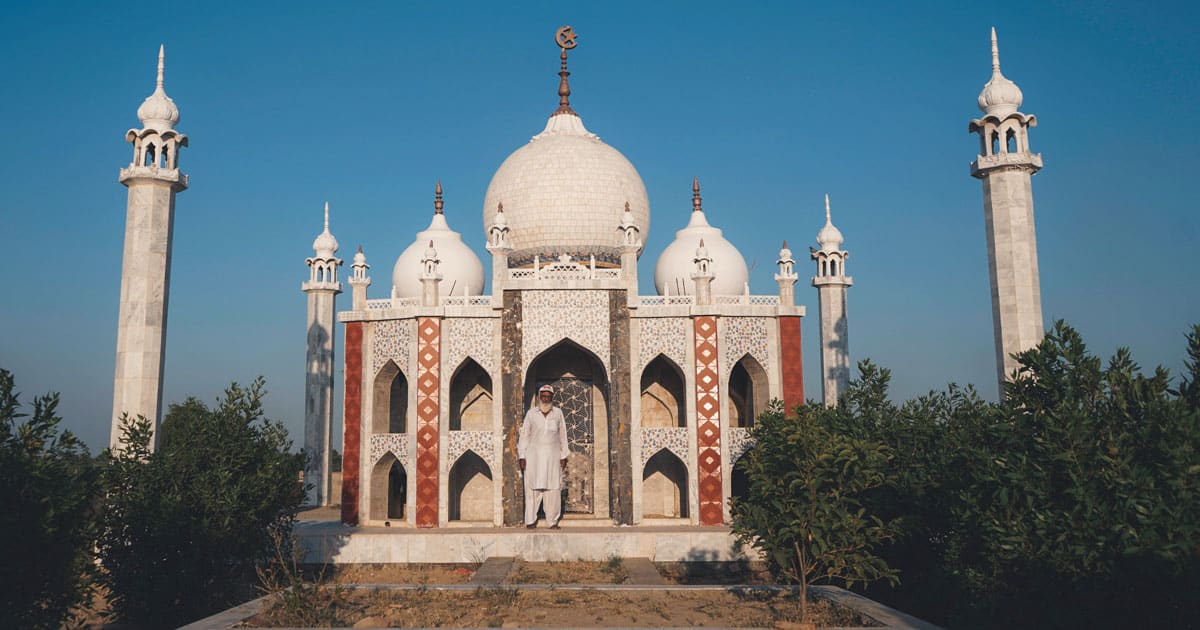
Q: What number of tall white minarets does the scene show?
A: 4